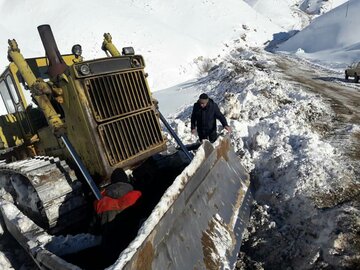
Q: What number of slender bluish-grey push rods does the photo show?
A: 2